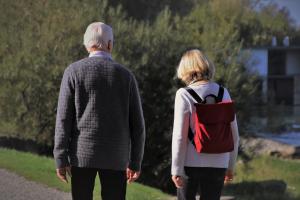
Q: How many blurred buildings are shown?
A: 1